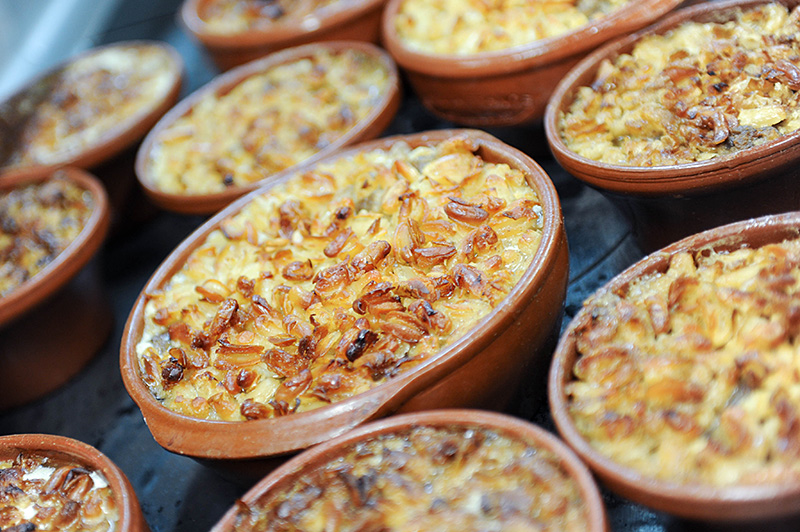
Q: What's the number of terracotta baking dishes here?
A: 10